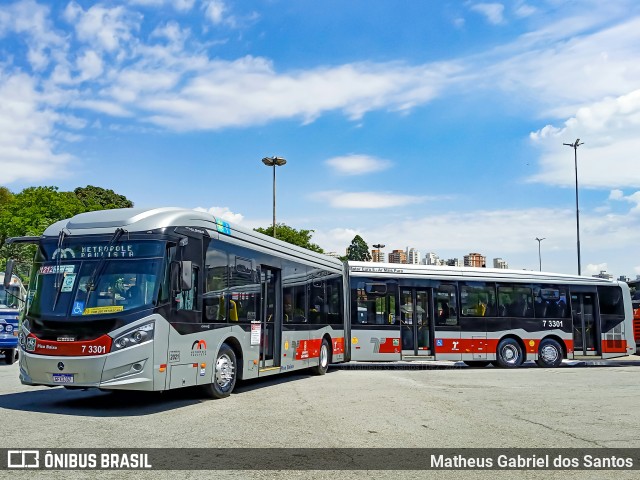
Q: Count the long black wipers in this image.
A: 2